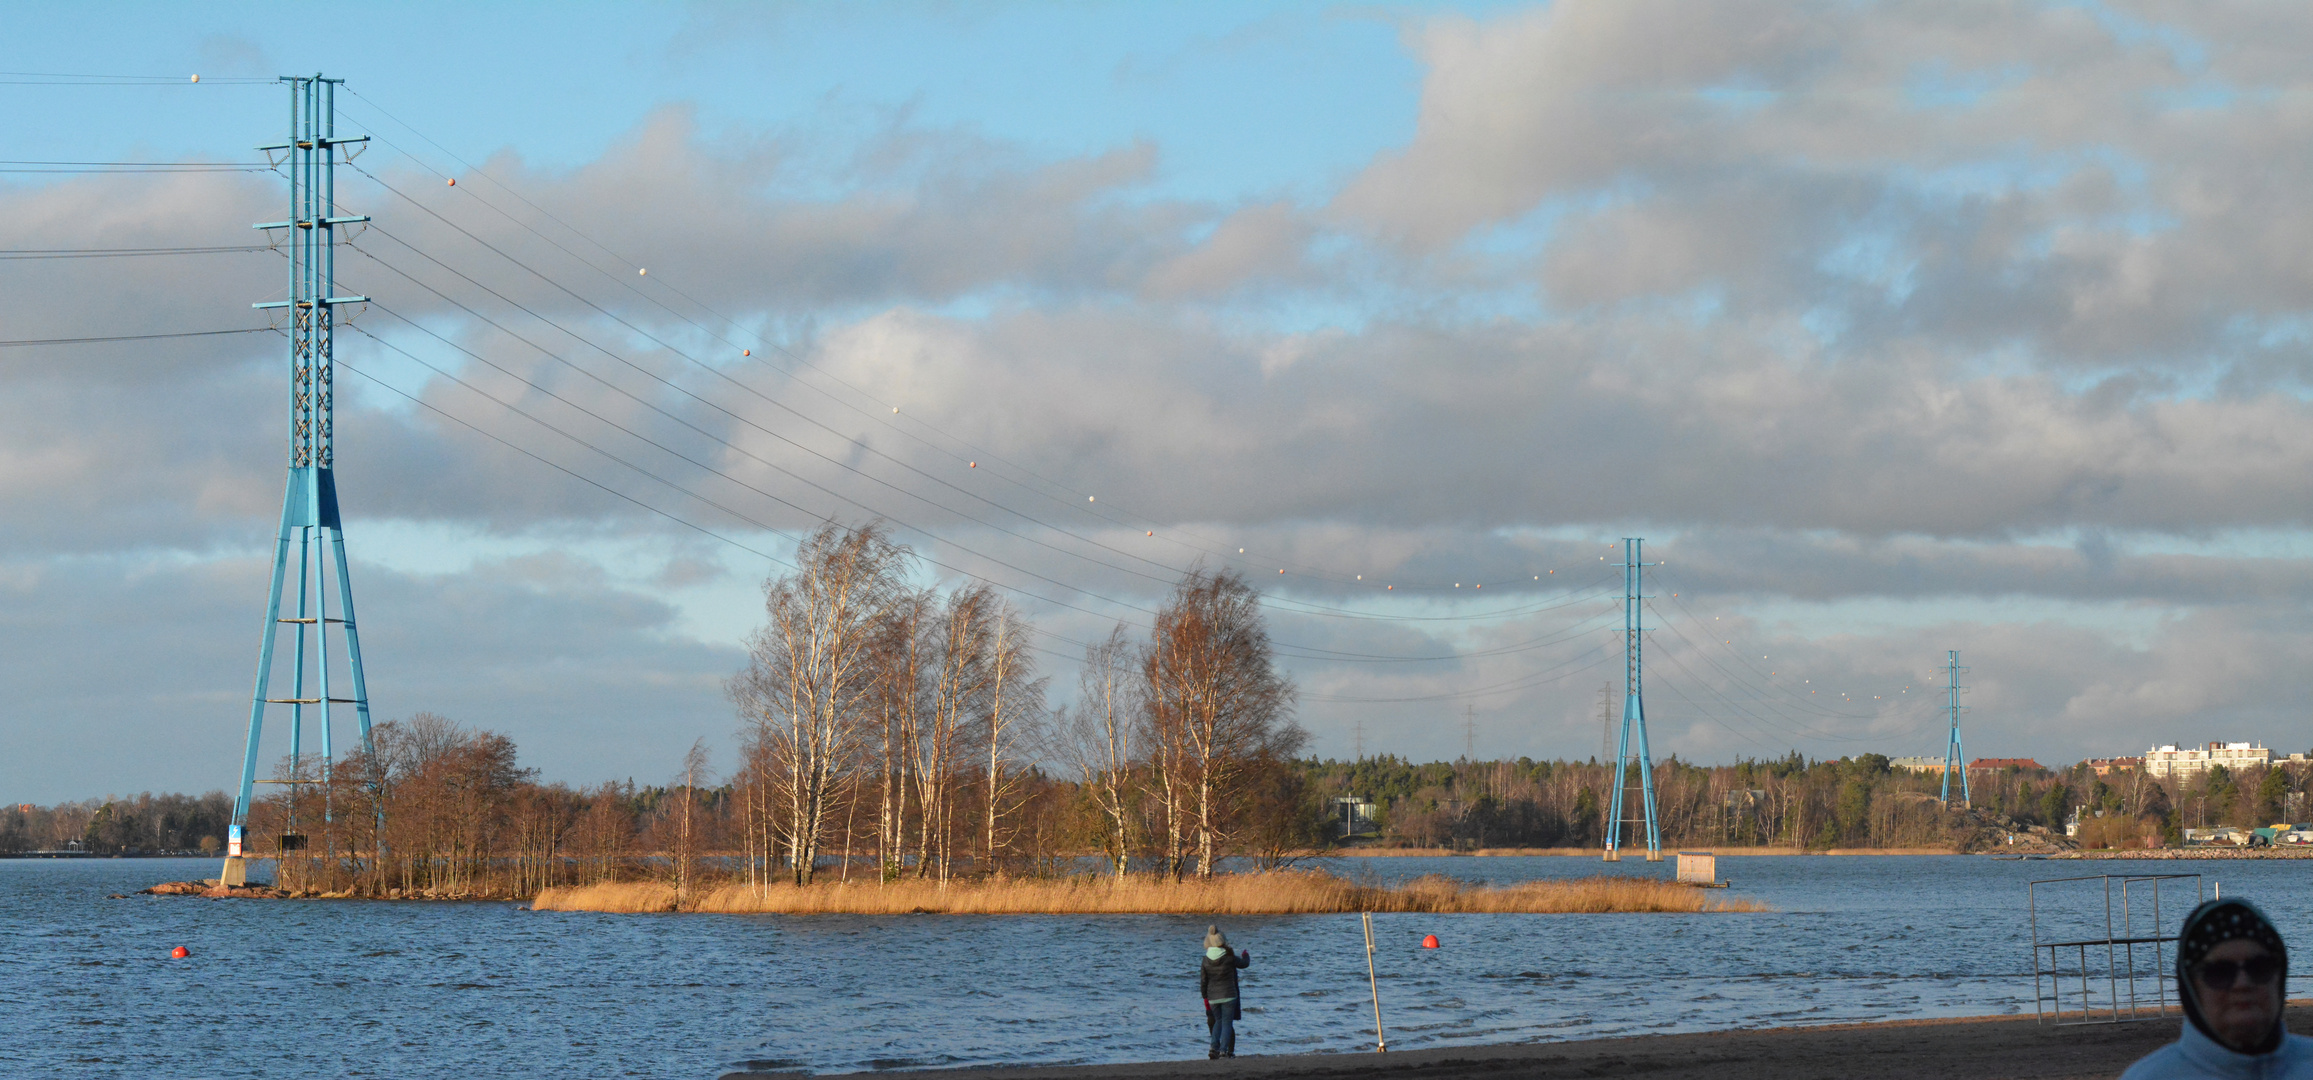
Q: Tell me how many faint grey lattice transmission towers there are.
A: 3